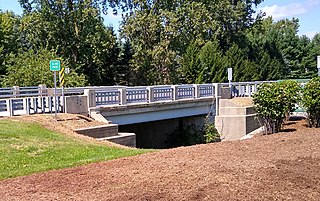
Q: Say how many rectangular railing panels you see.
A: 5